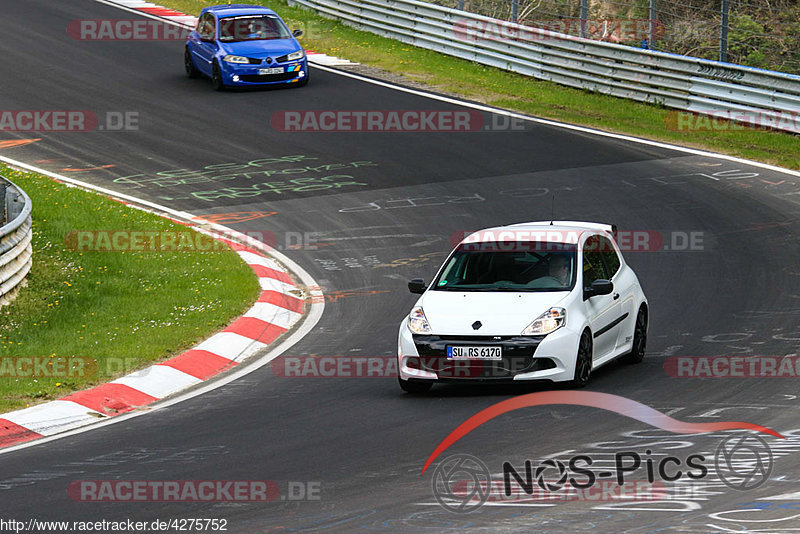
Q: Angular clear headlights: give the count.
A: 4